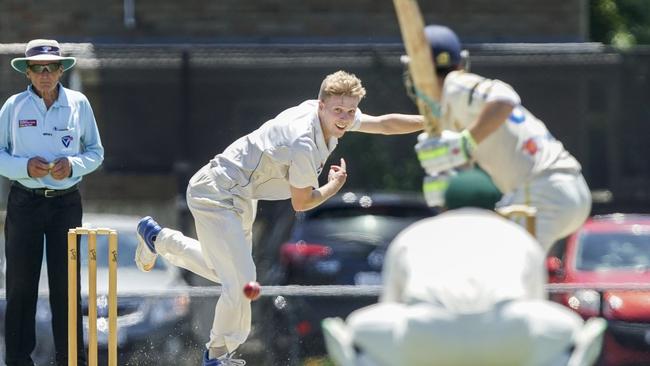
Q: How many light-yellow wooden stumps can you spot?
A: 3